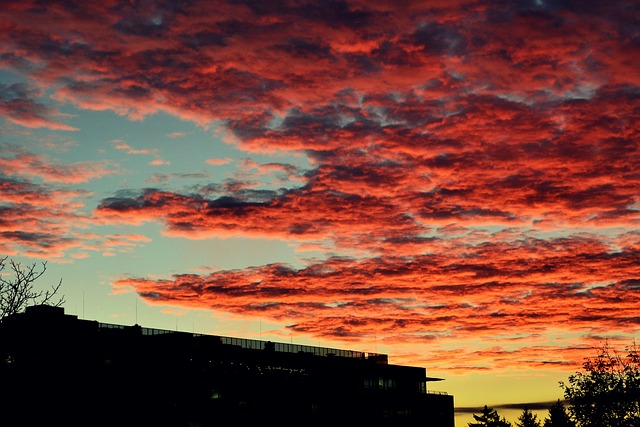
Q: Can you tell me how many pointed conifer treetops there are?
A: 3